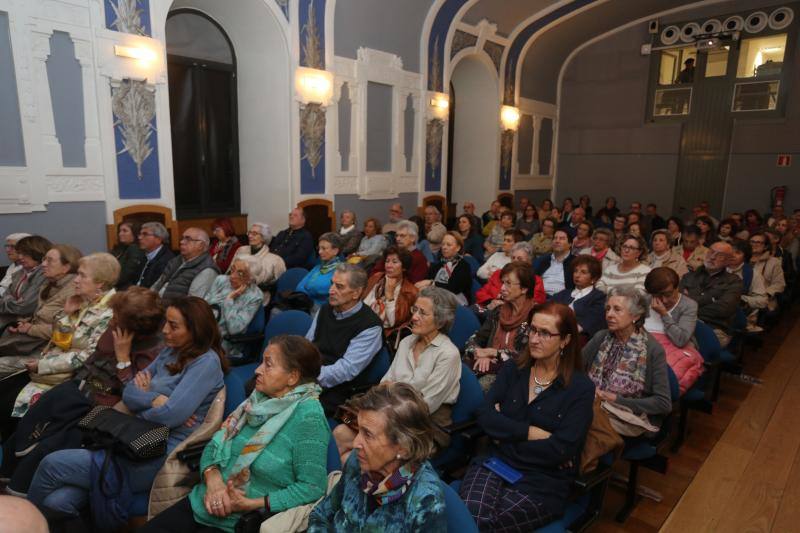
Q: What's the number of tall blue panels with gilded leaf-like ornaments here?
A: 4